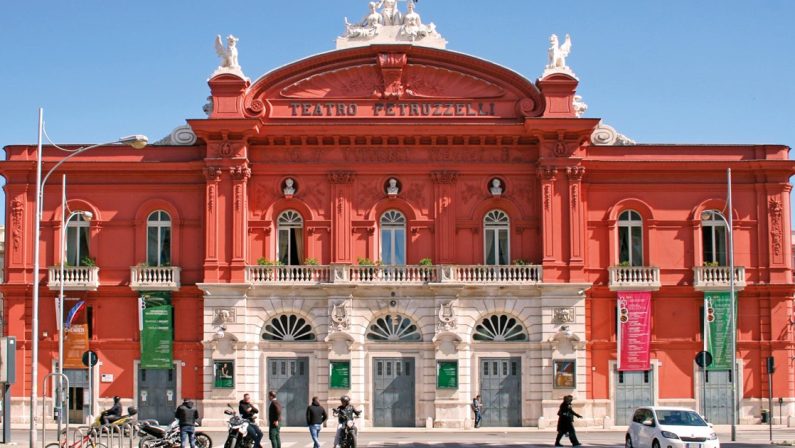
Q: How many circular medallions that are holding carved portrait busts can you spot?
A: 3